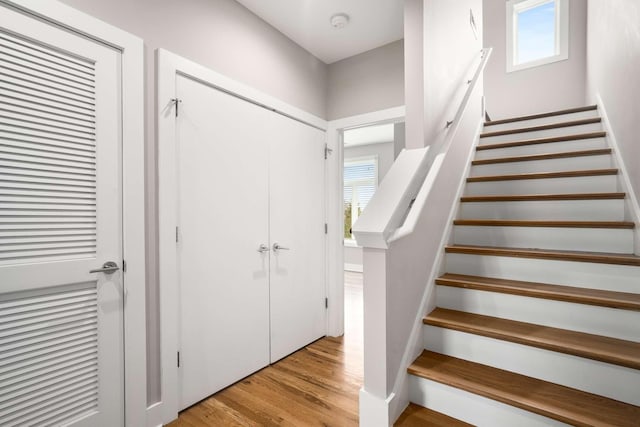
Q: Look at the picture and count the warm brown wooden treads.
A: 12